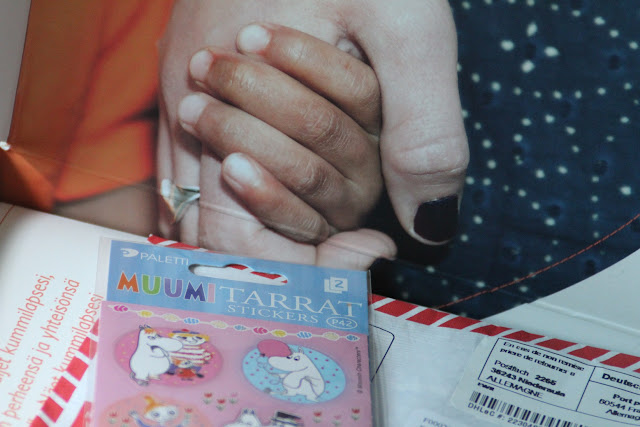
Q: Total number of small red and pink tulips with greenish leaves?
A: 9